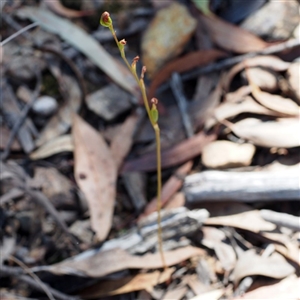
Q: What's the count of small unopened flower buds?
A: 5